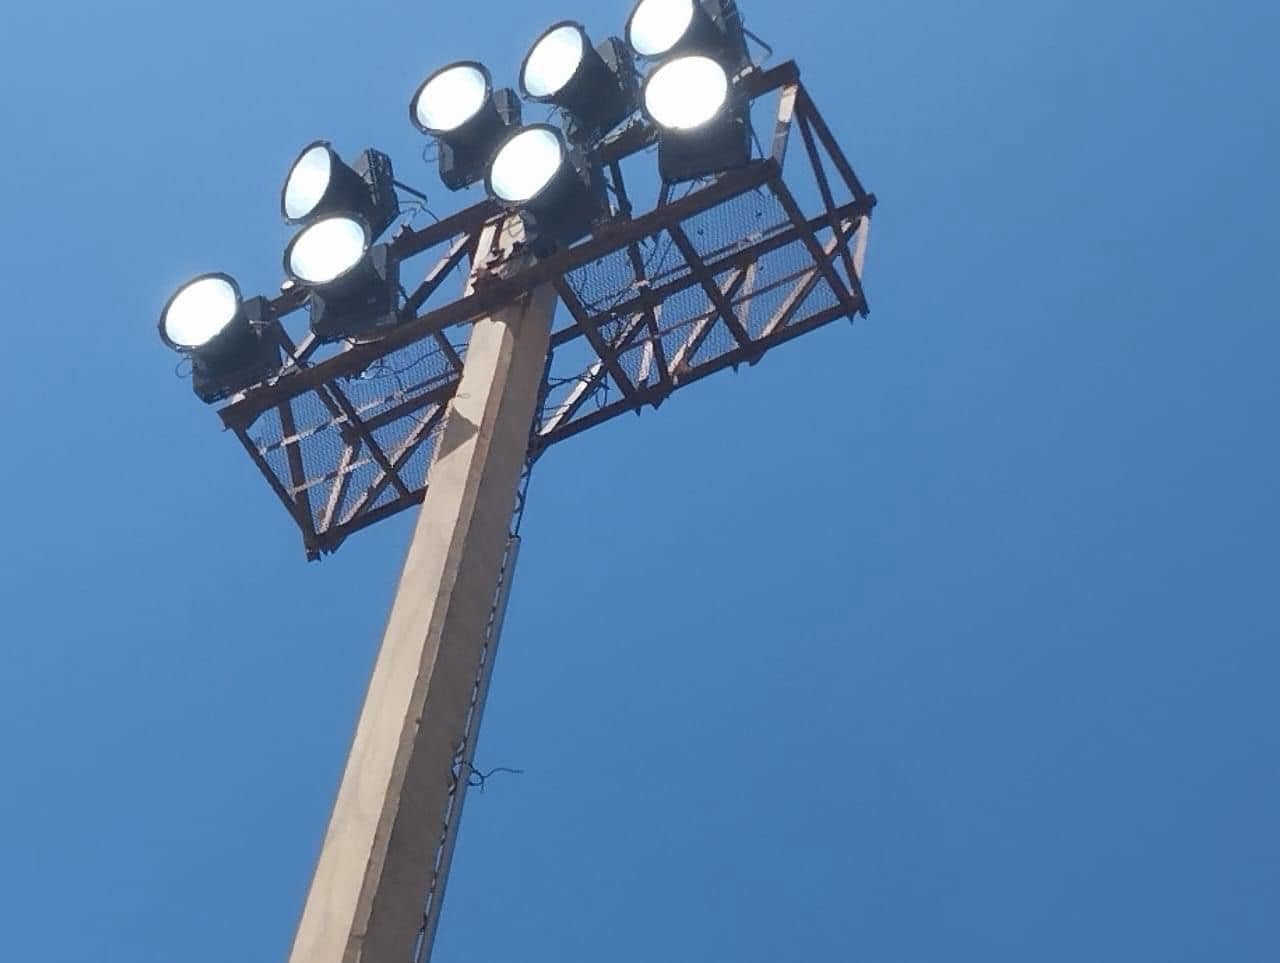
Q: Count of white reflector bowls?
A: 8